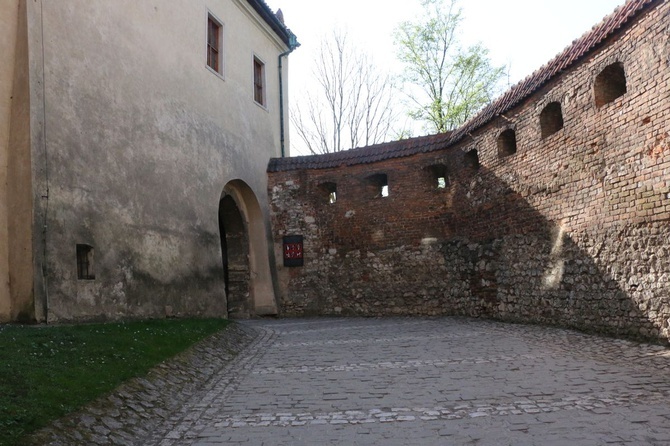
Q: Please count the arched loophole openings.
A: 7